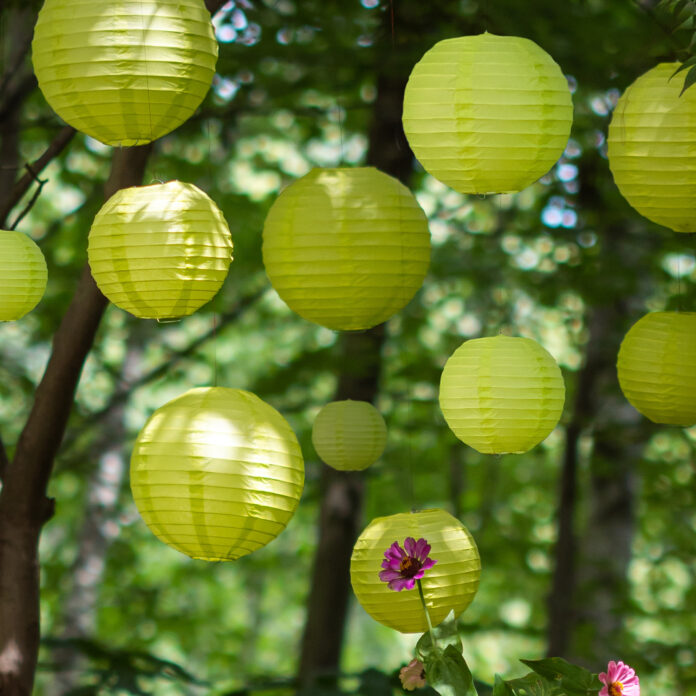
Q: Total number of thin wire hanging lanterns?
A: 11